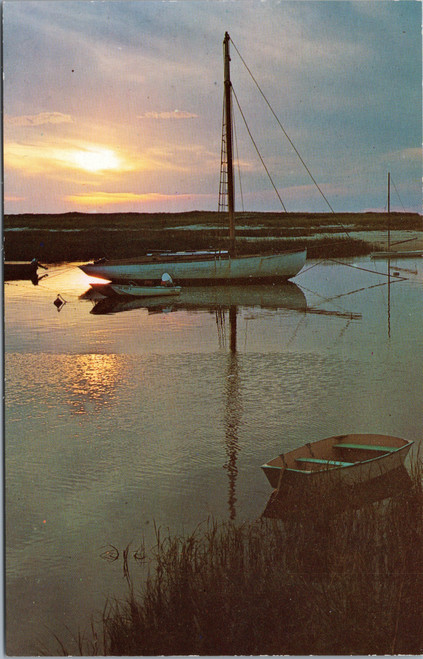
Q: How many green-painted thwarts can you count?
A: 2